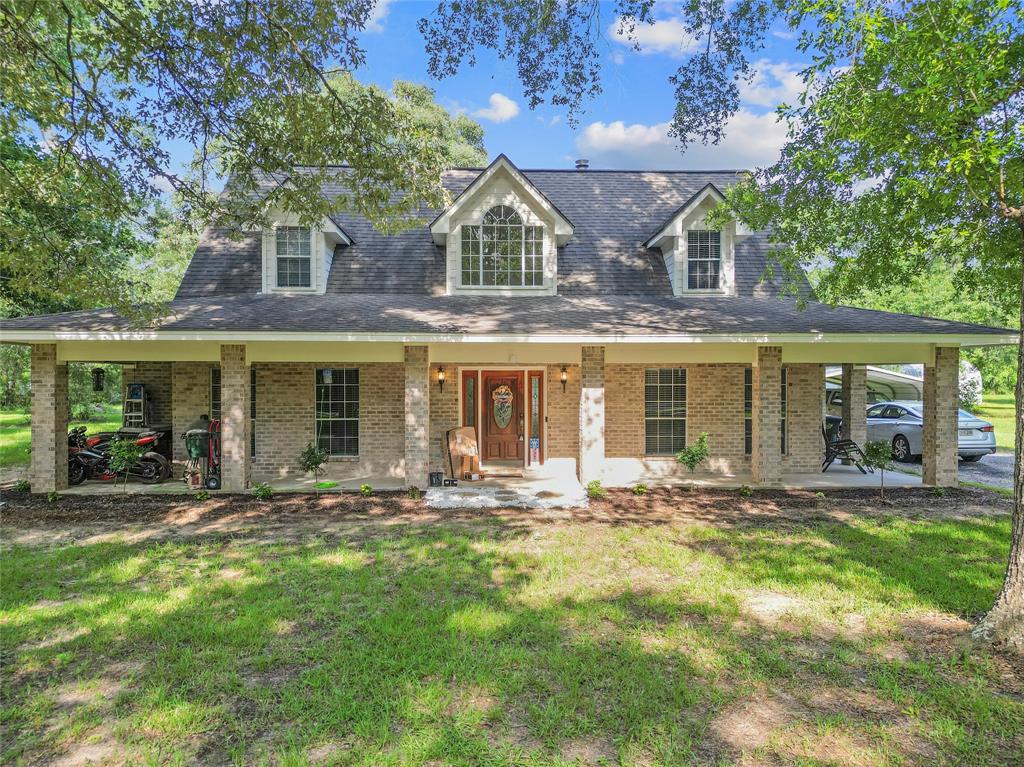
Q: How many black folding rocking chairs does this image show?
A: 1